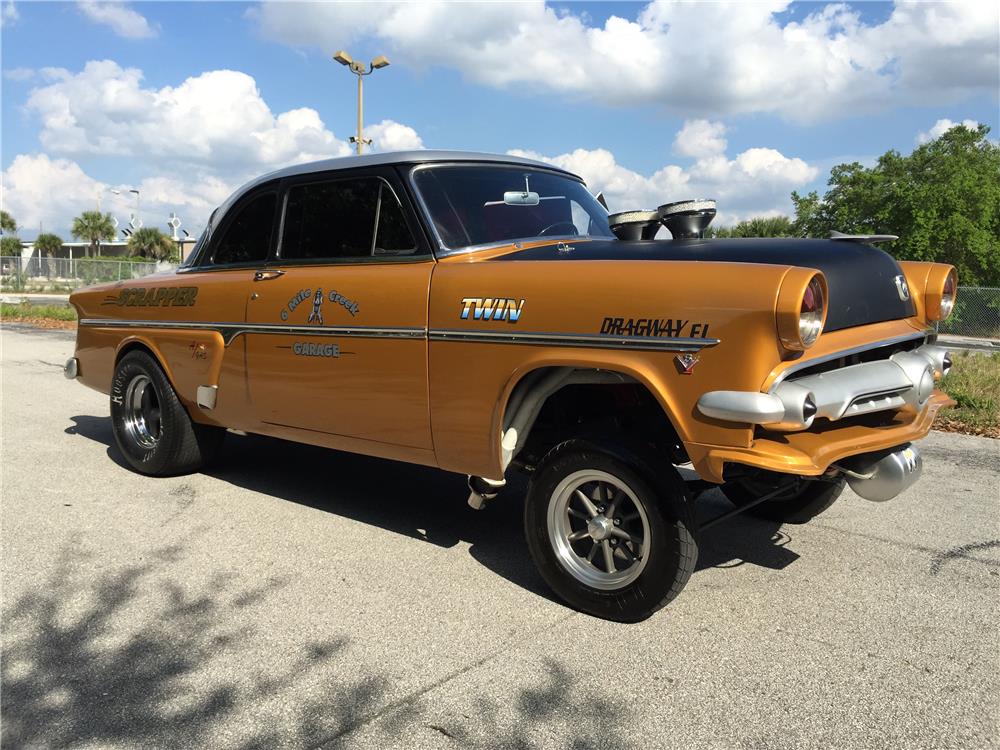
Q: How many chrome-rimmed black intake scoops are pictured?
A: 2